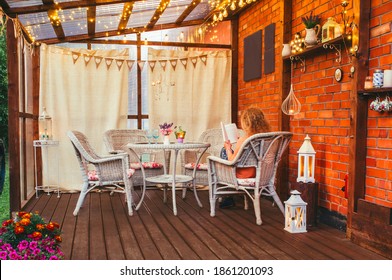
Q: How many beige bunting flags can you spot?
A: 13